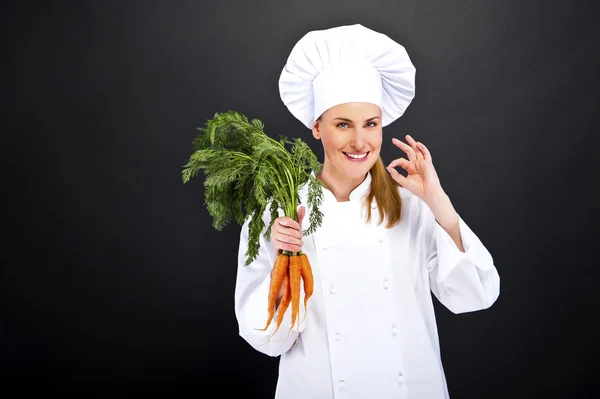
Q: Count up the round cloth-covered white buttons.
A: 9